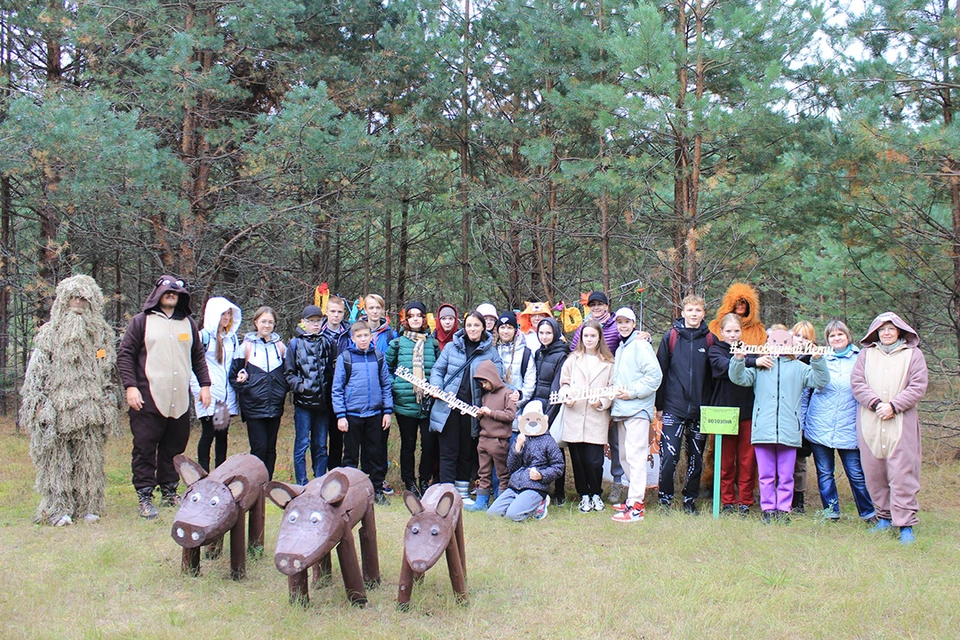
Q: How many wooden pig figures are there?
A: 3